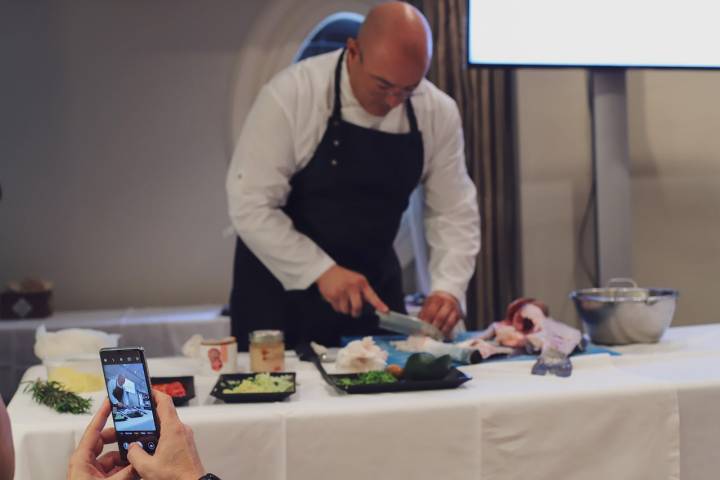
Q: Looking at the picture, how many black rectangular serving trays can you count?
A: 3